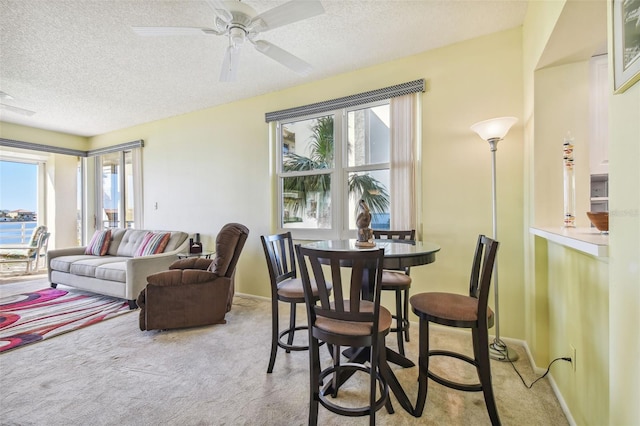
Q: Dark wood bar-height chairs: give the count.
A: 4